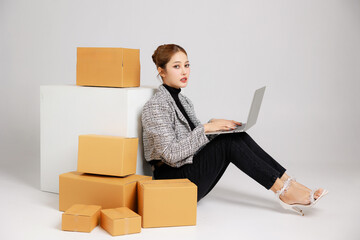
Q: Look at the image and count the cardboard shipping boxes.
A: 6